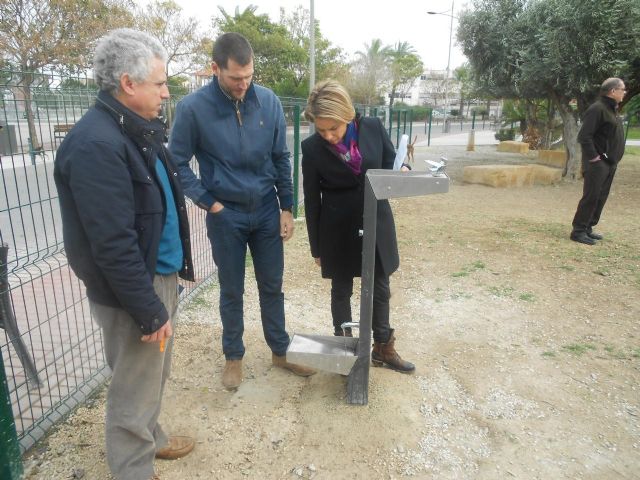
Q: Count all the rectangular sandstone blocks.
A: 3